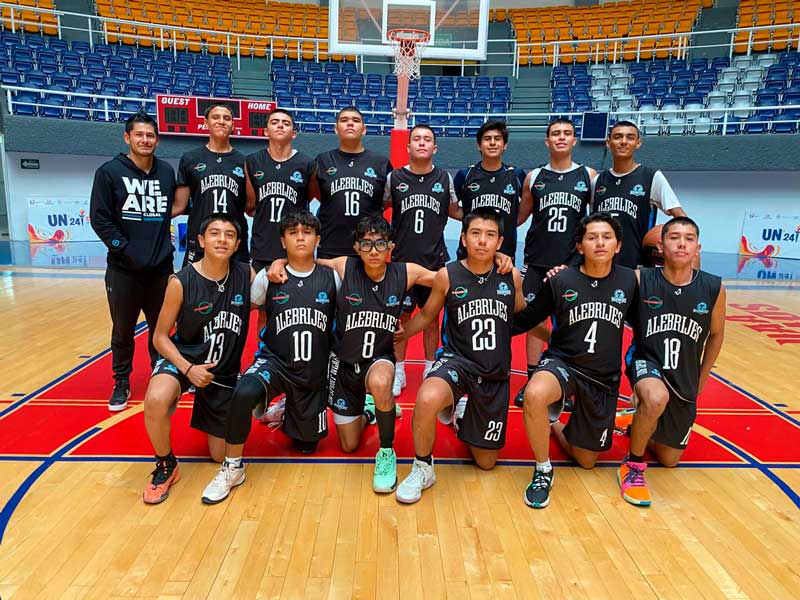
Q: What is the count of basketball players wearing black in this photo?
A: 13